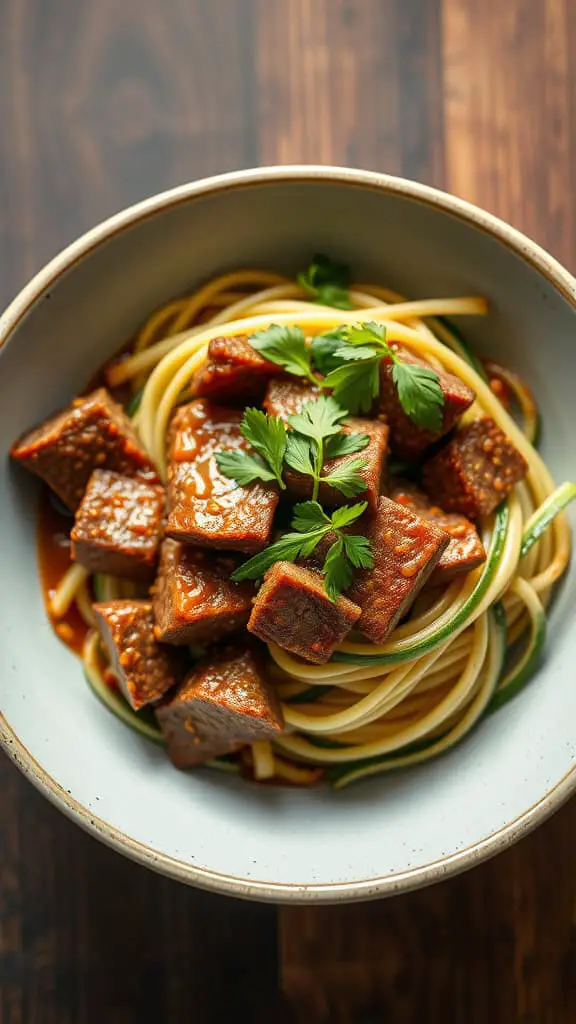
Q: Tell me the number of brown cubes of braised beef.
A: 14